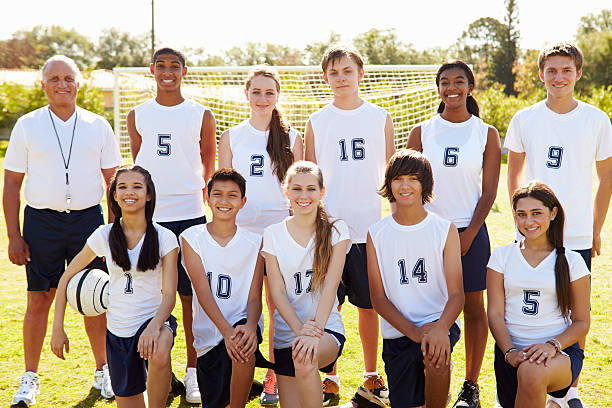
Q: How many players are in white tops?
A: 10